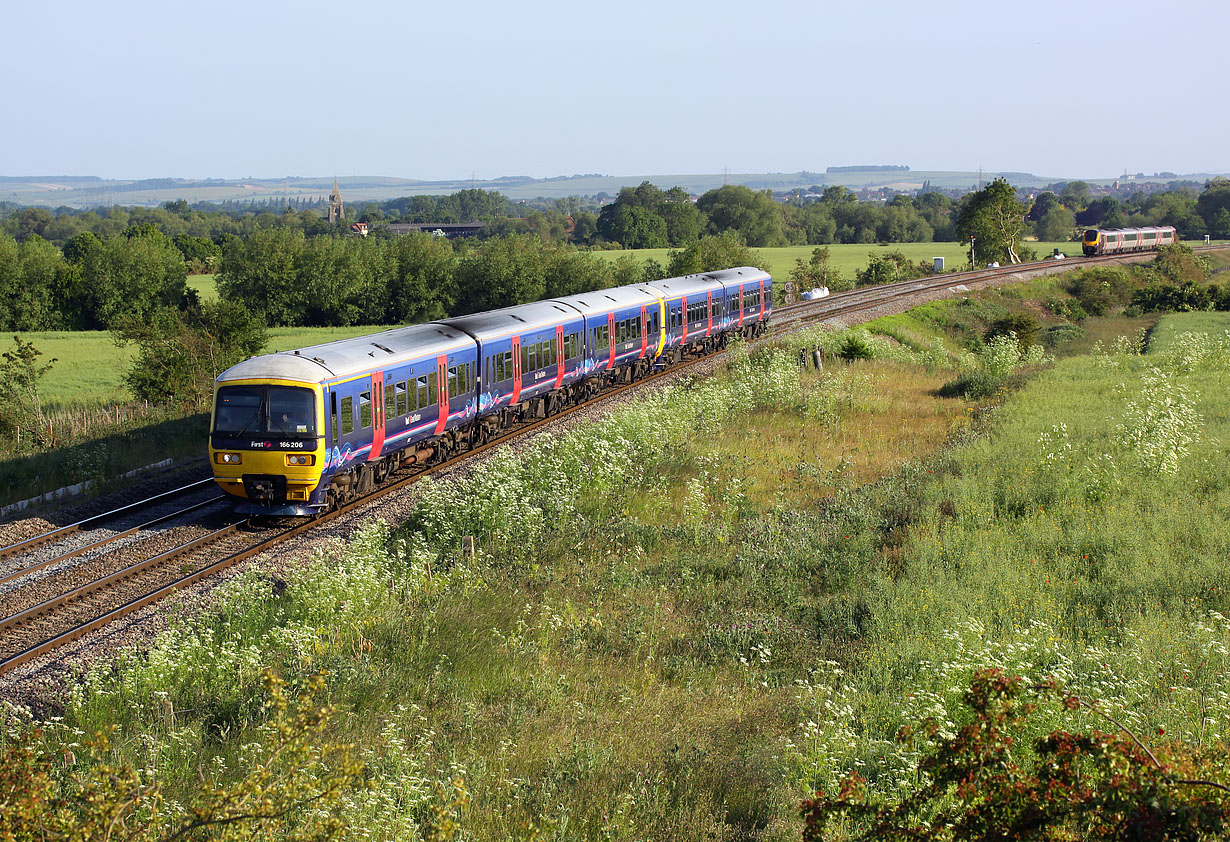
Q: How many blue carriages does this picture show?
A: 5